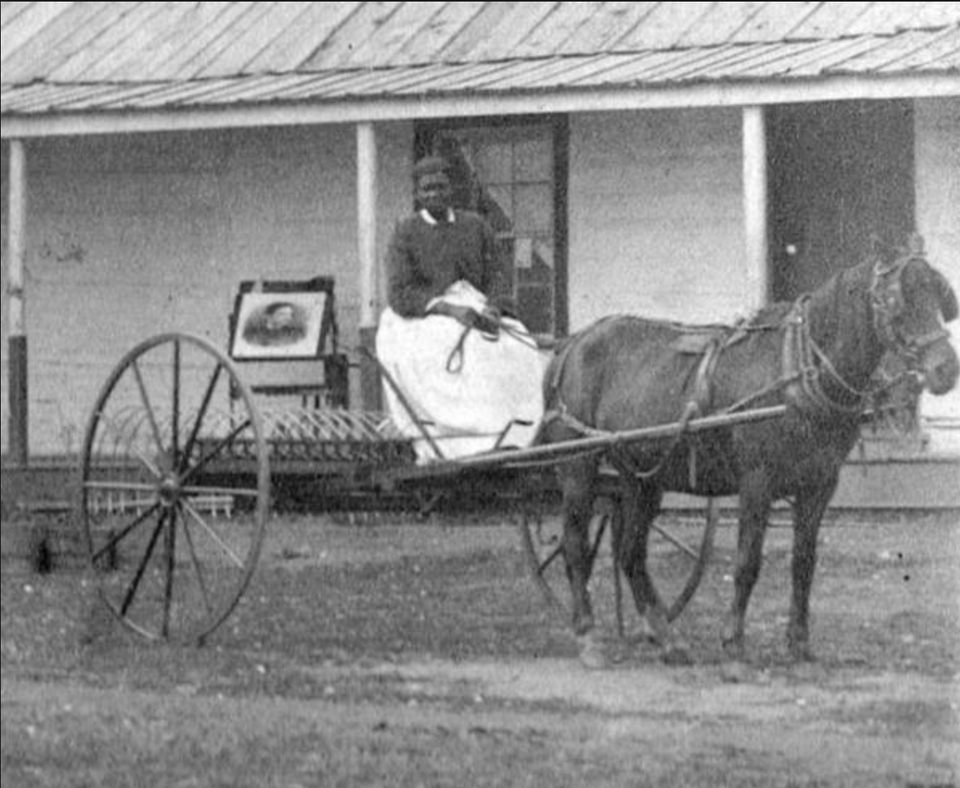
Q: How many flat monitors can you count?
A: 0